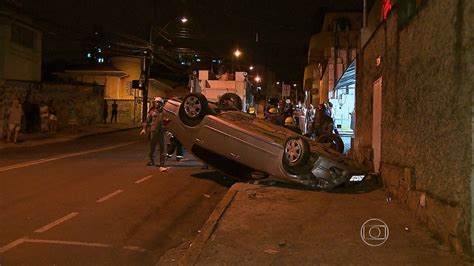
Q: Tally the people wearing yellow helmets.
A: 3